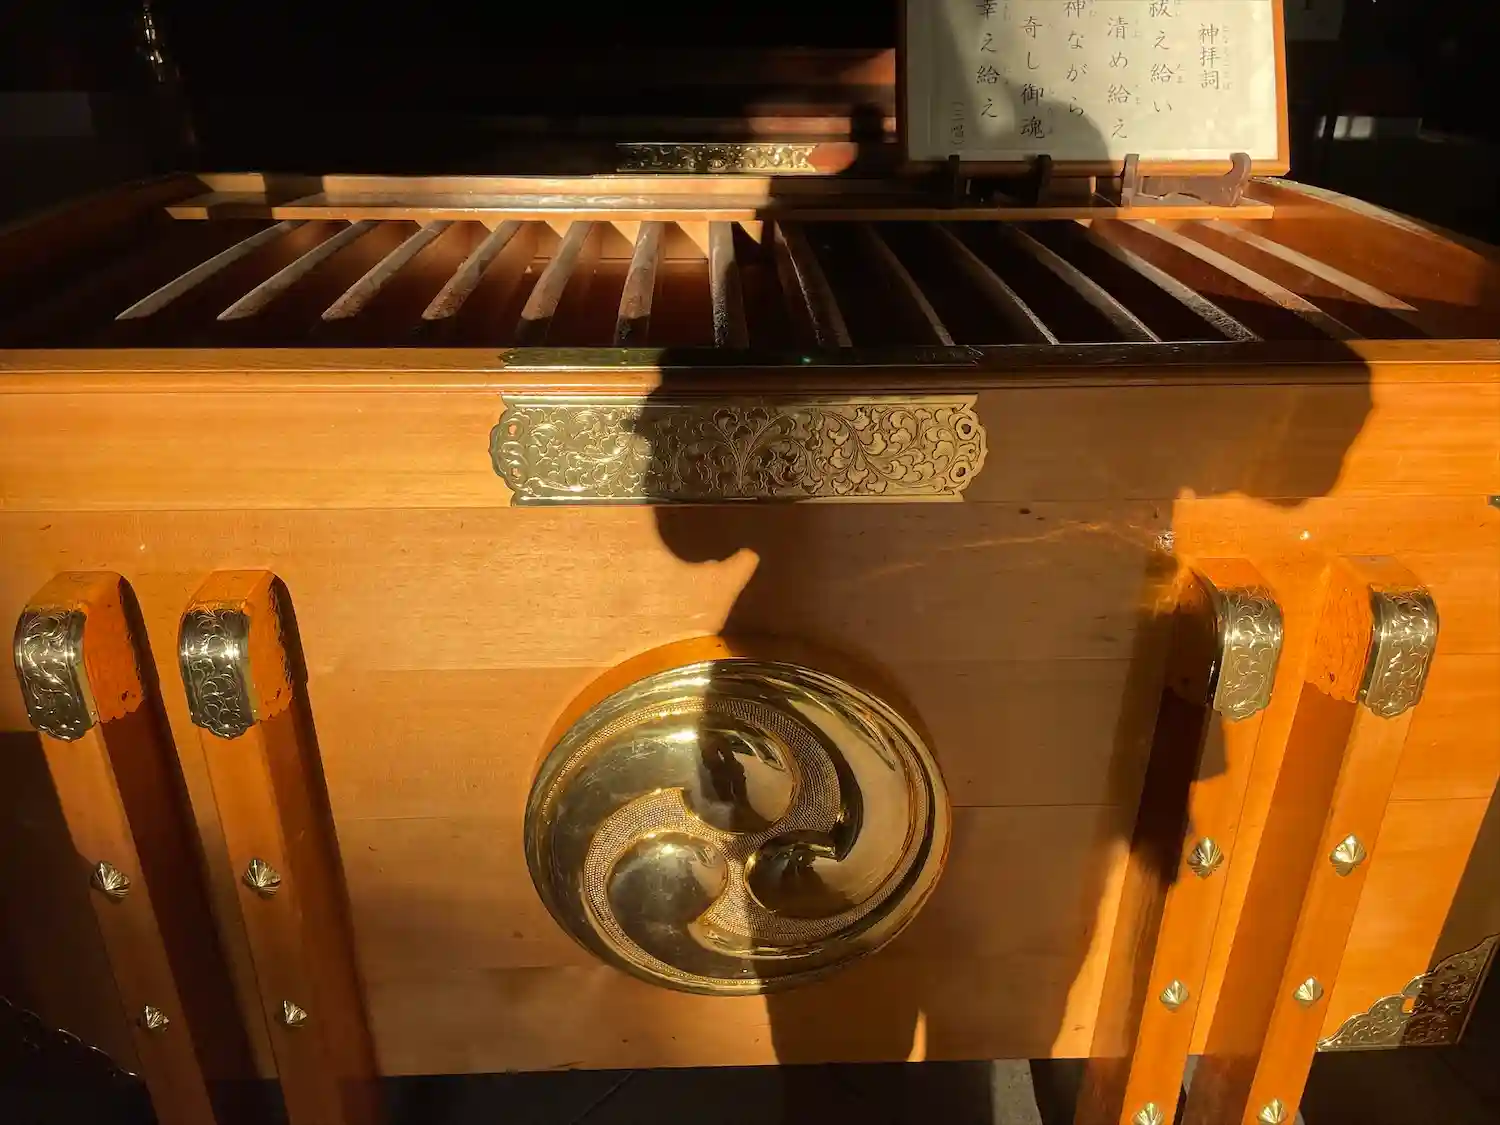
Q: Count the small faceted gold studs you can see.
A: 10